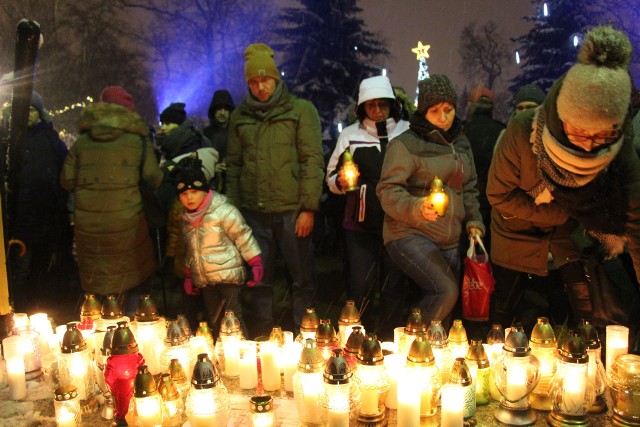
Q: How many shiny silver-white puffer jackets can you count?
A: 1